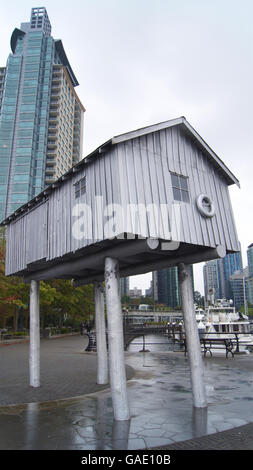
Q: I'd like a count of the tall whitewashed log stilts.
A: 4